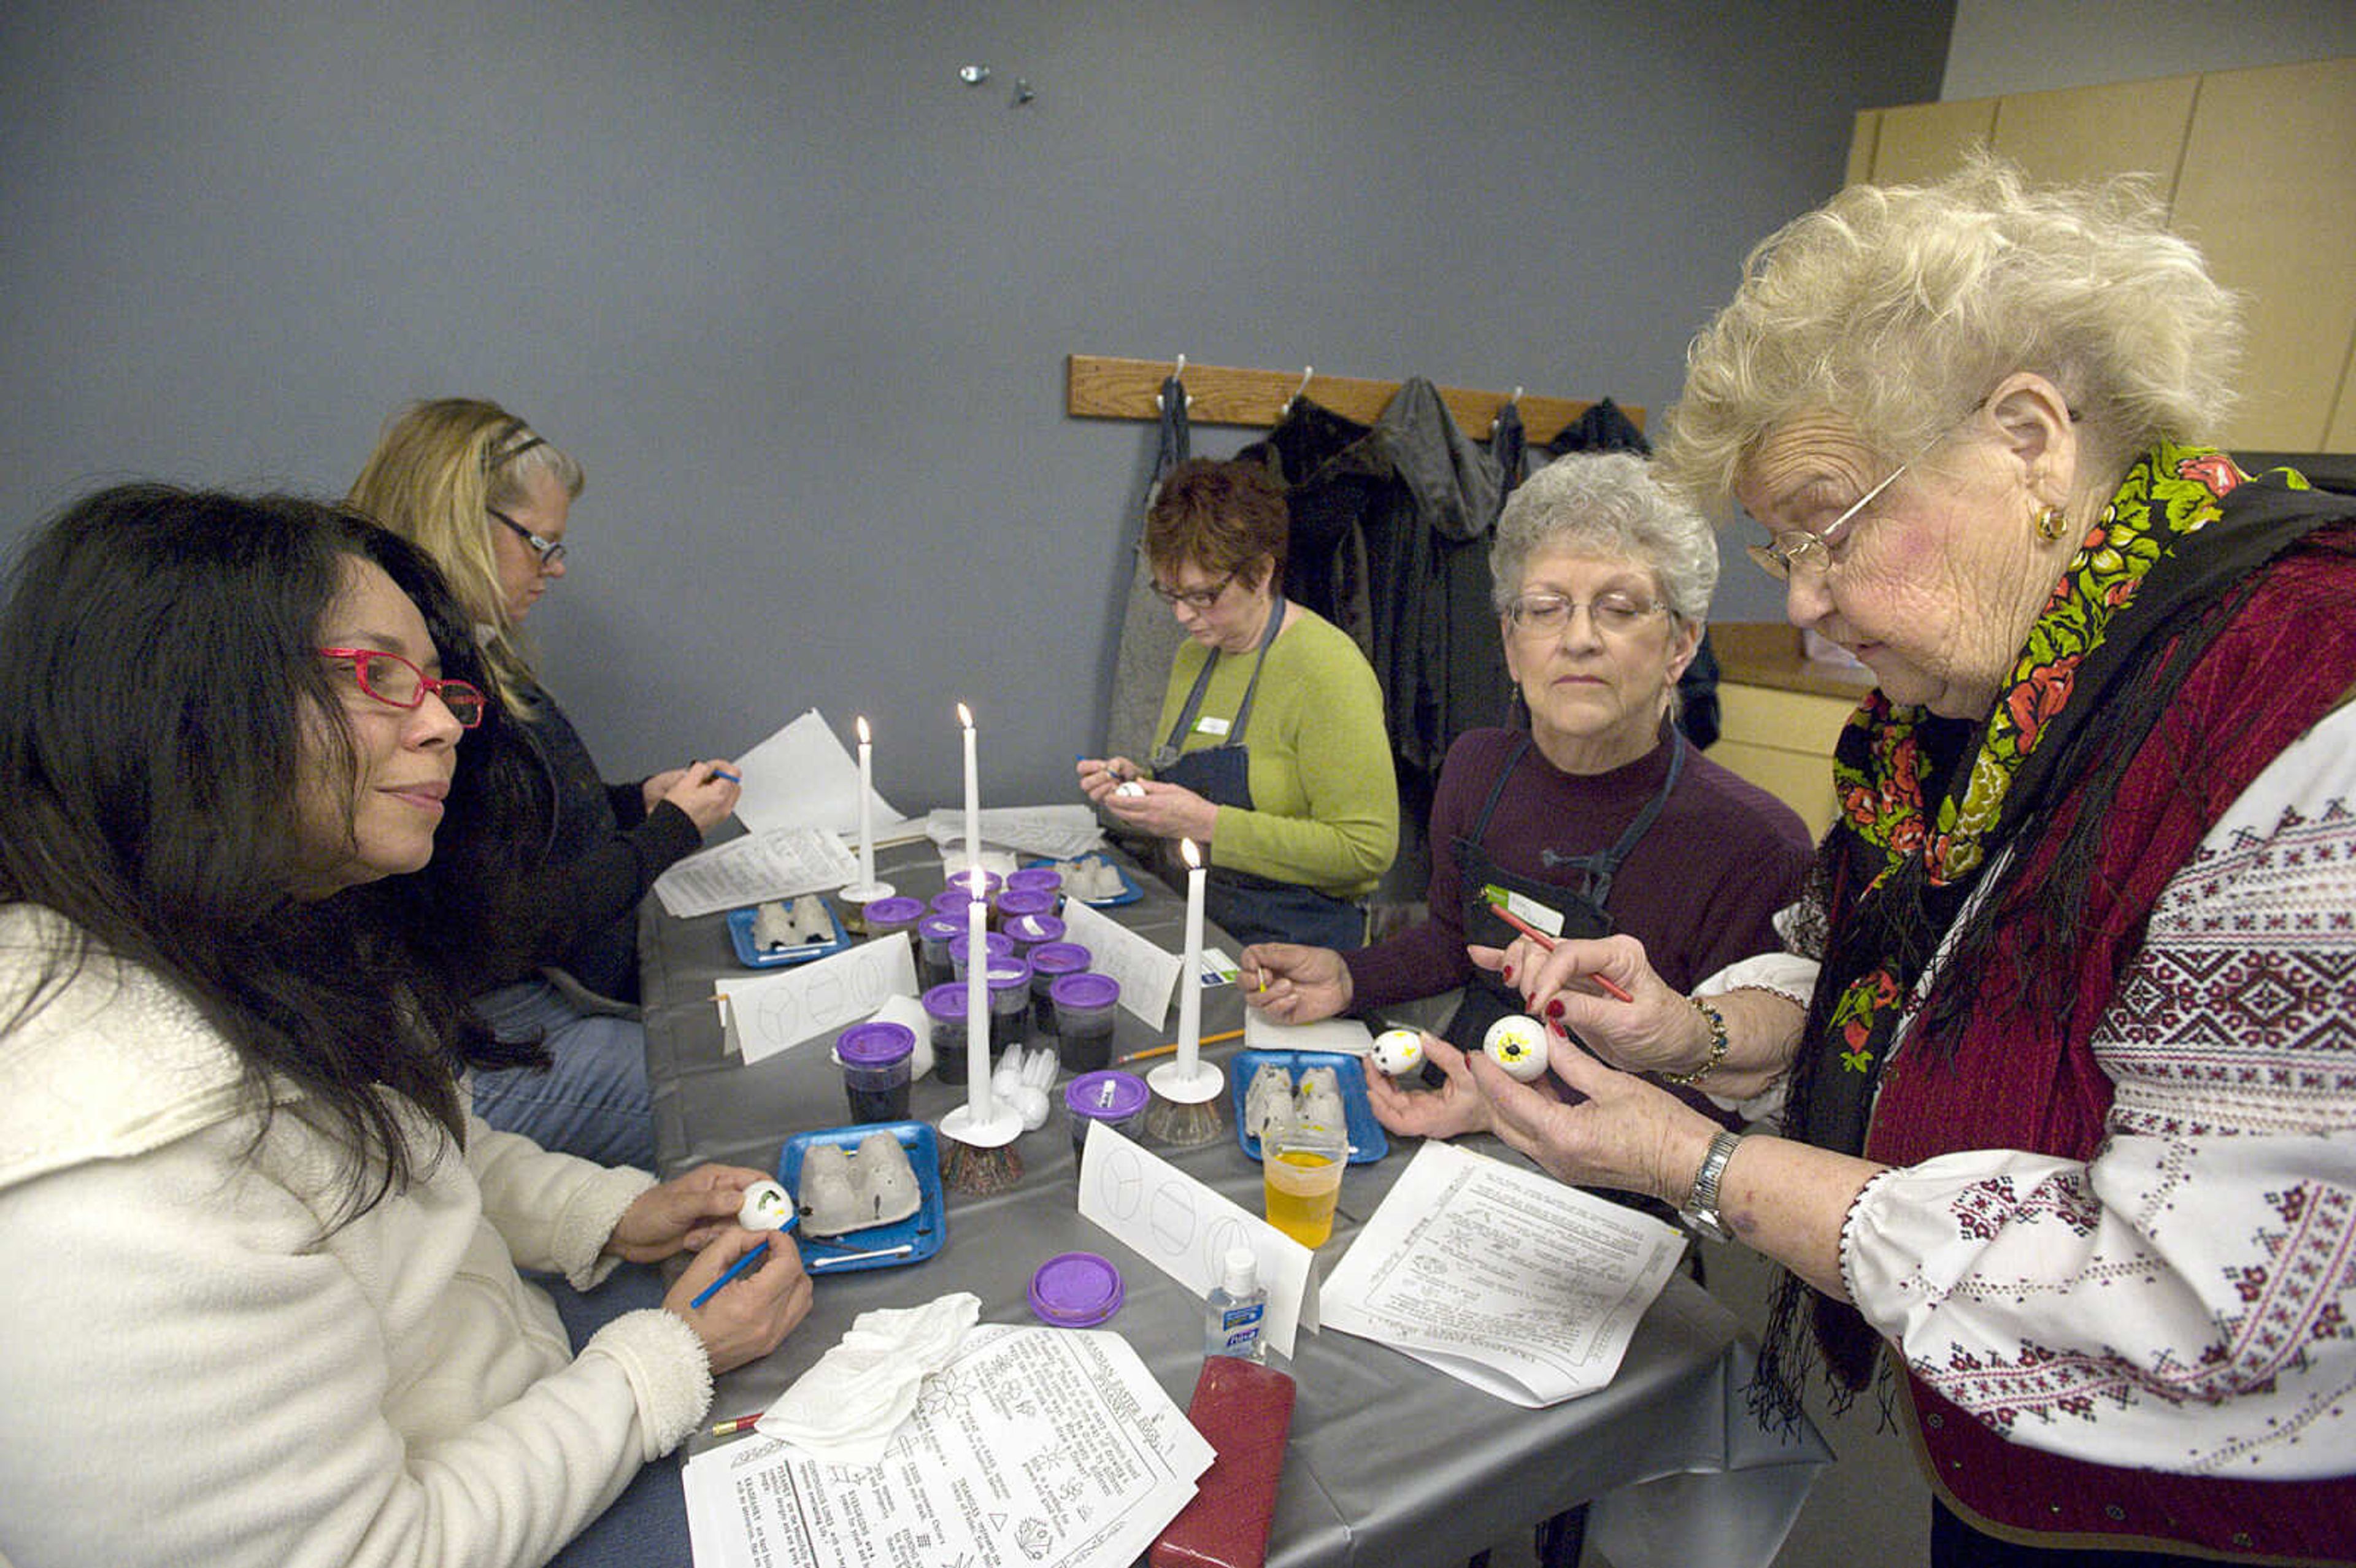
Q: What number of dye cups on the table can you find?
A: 15